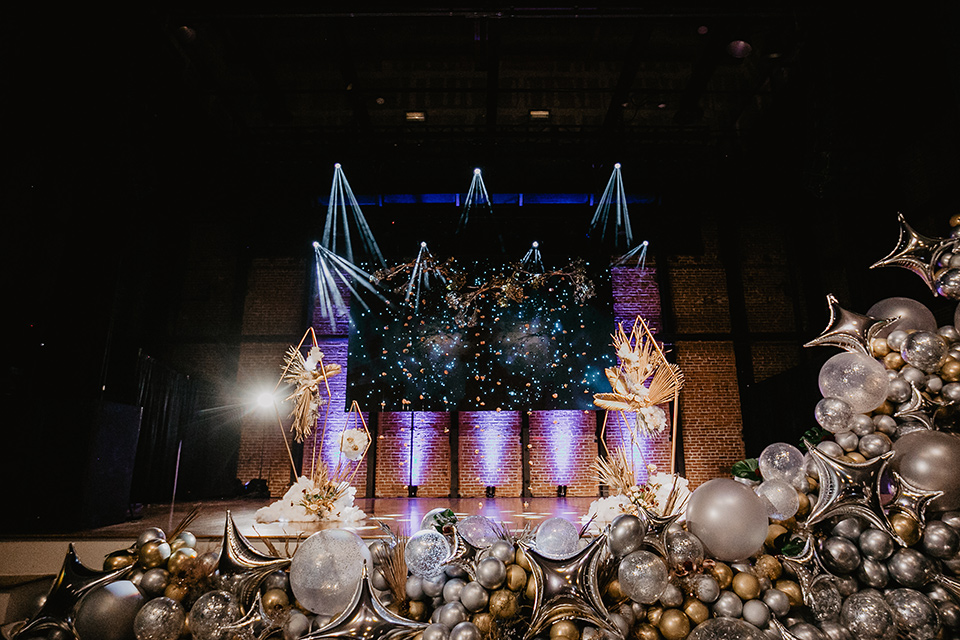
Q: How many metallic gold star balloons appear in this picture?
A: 0